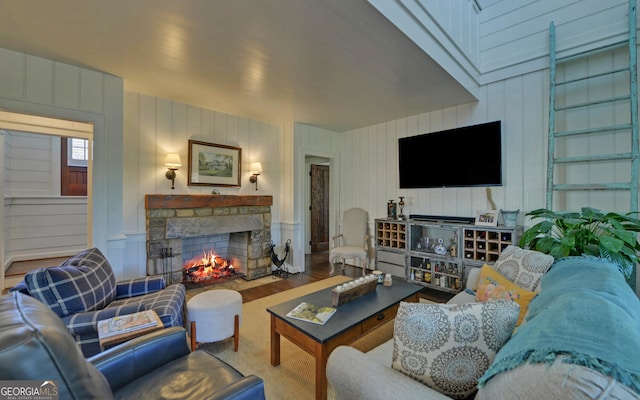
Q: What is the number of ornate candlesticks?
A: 2